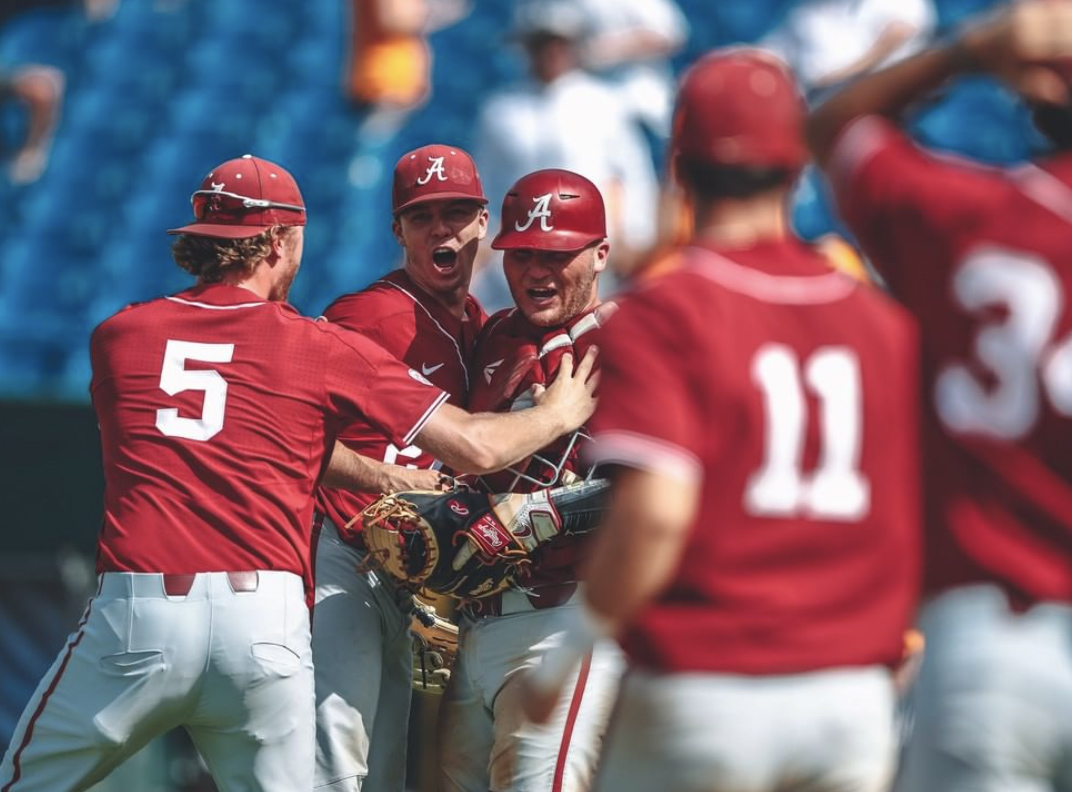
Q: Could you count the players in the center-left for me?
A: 3